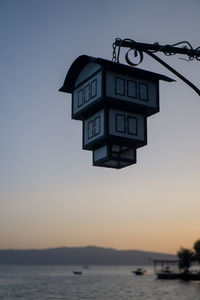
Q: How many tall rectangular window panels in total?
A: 10